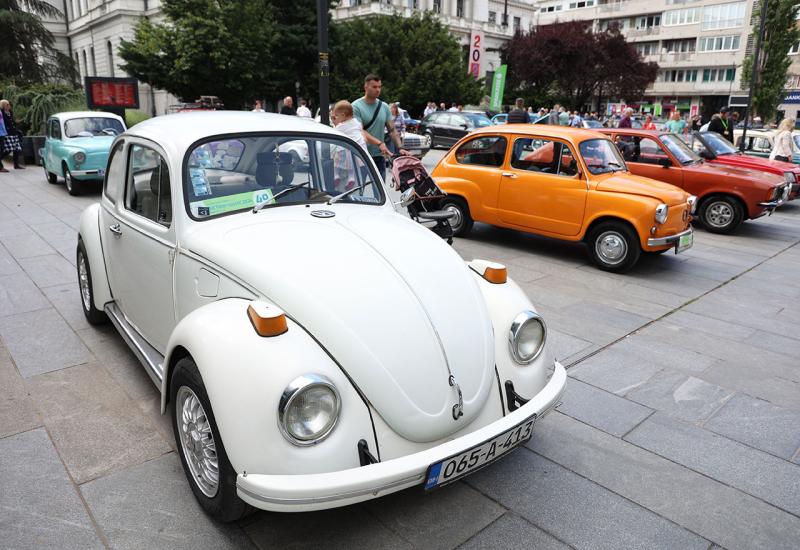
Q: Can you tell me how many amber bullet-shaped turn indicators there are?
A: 2